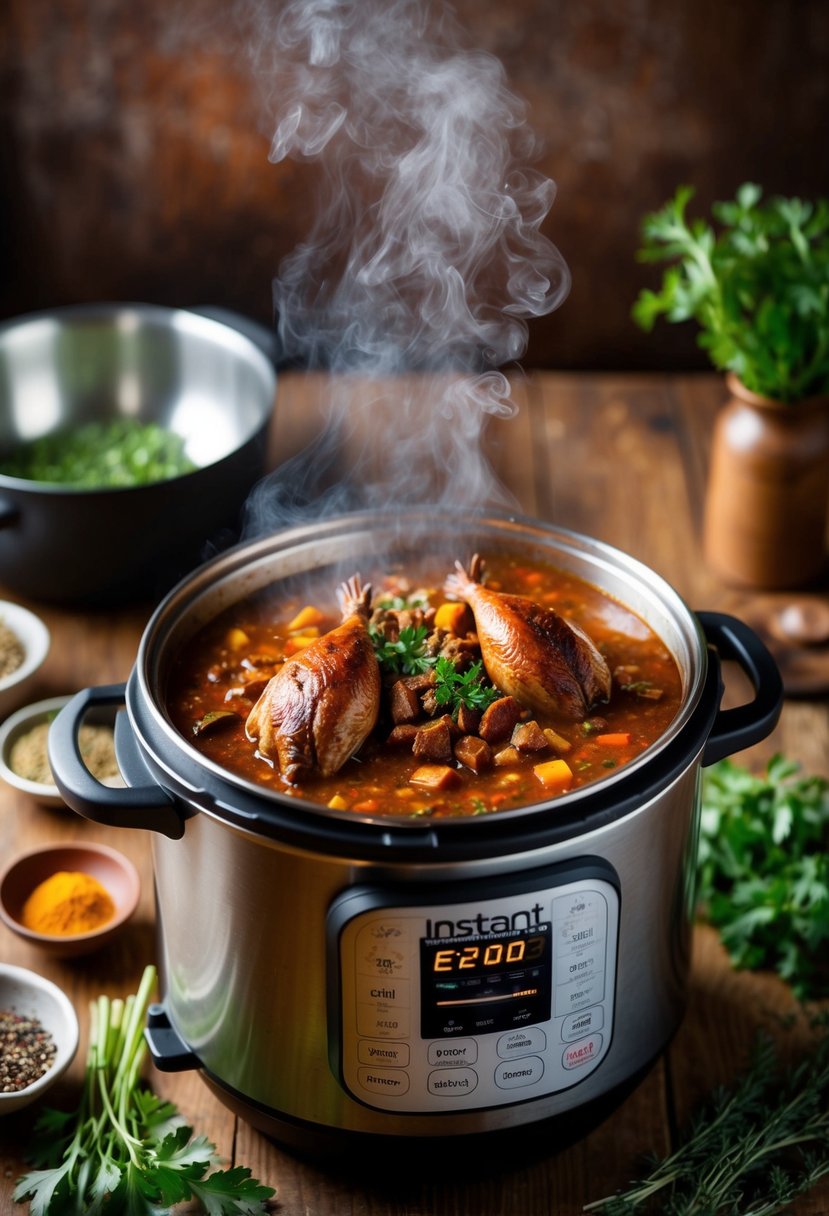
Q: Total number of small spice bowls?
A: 4